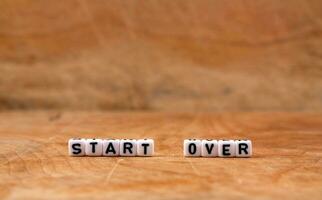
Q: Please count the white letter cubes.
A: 9